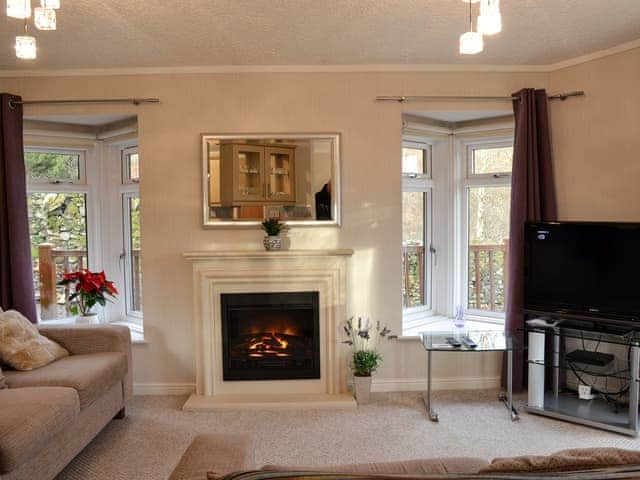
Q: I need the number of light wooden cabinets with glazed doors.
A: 1